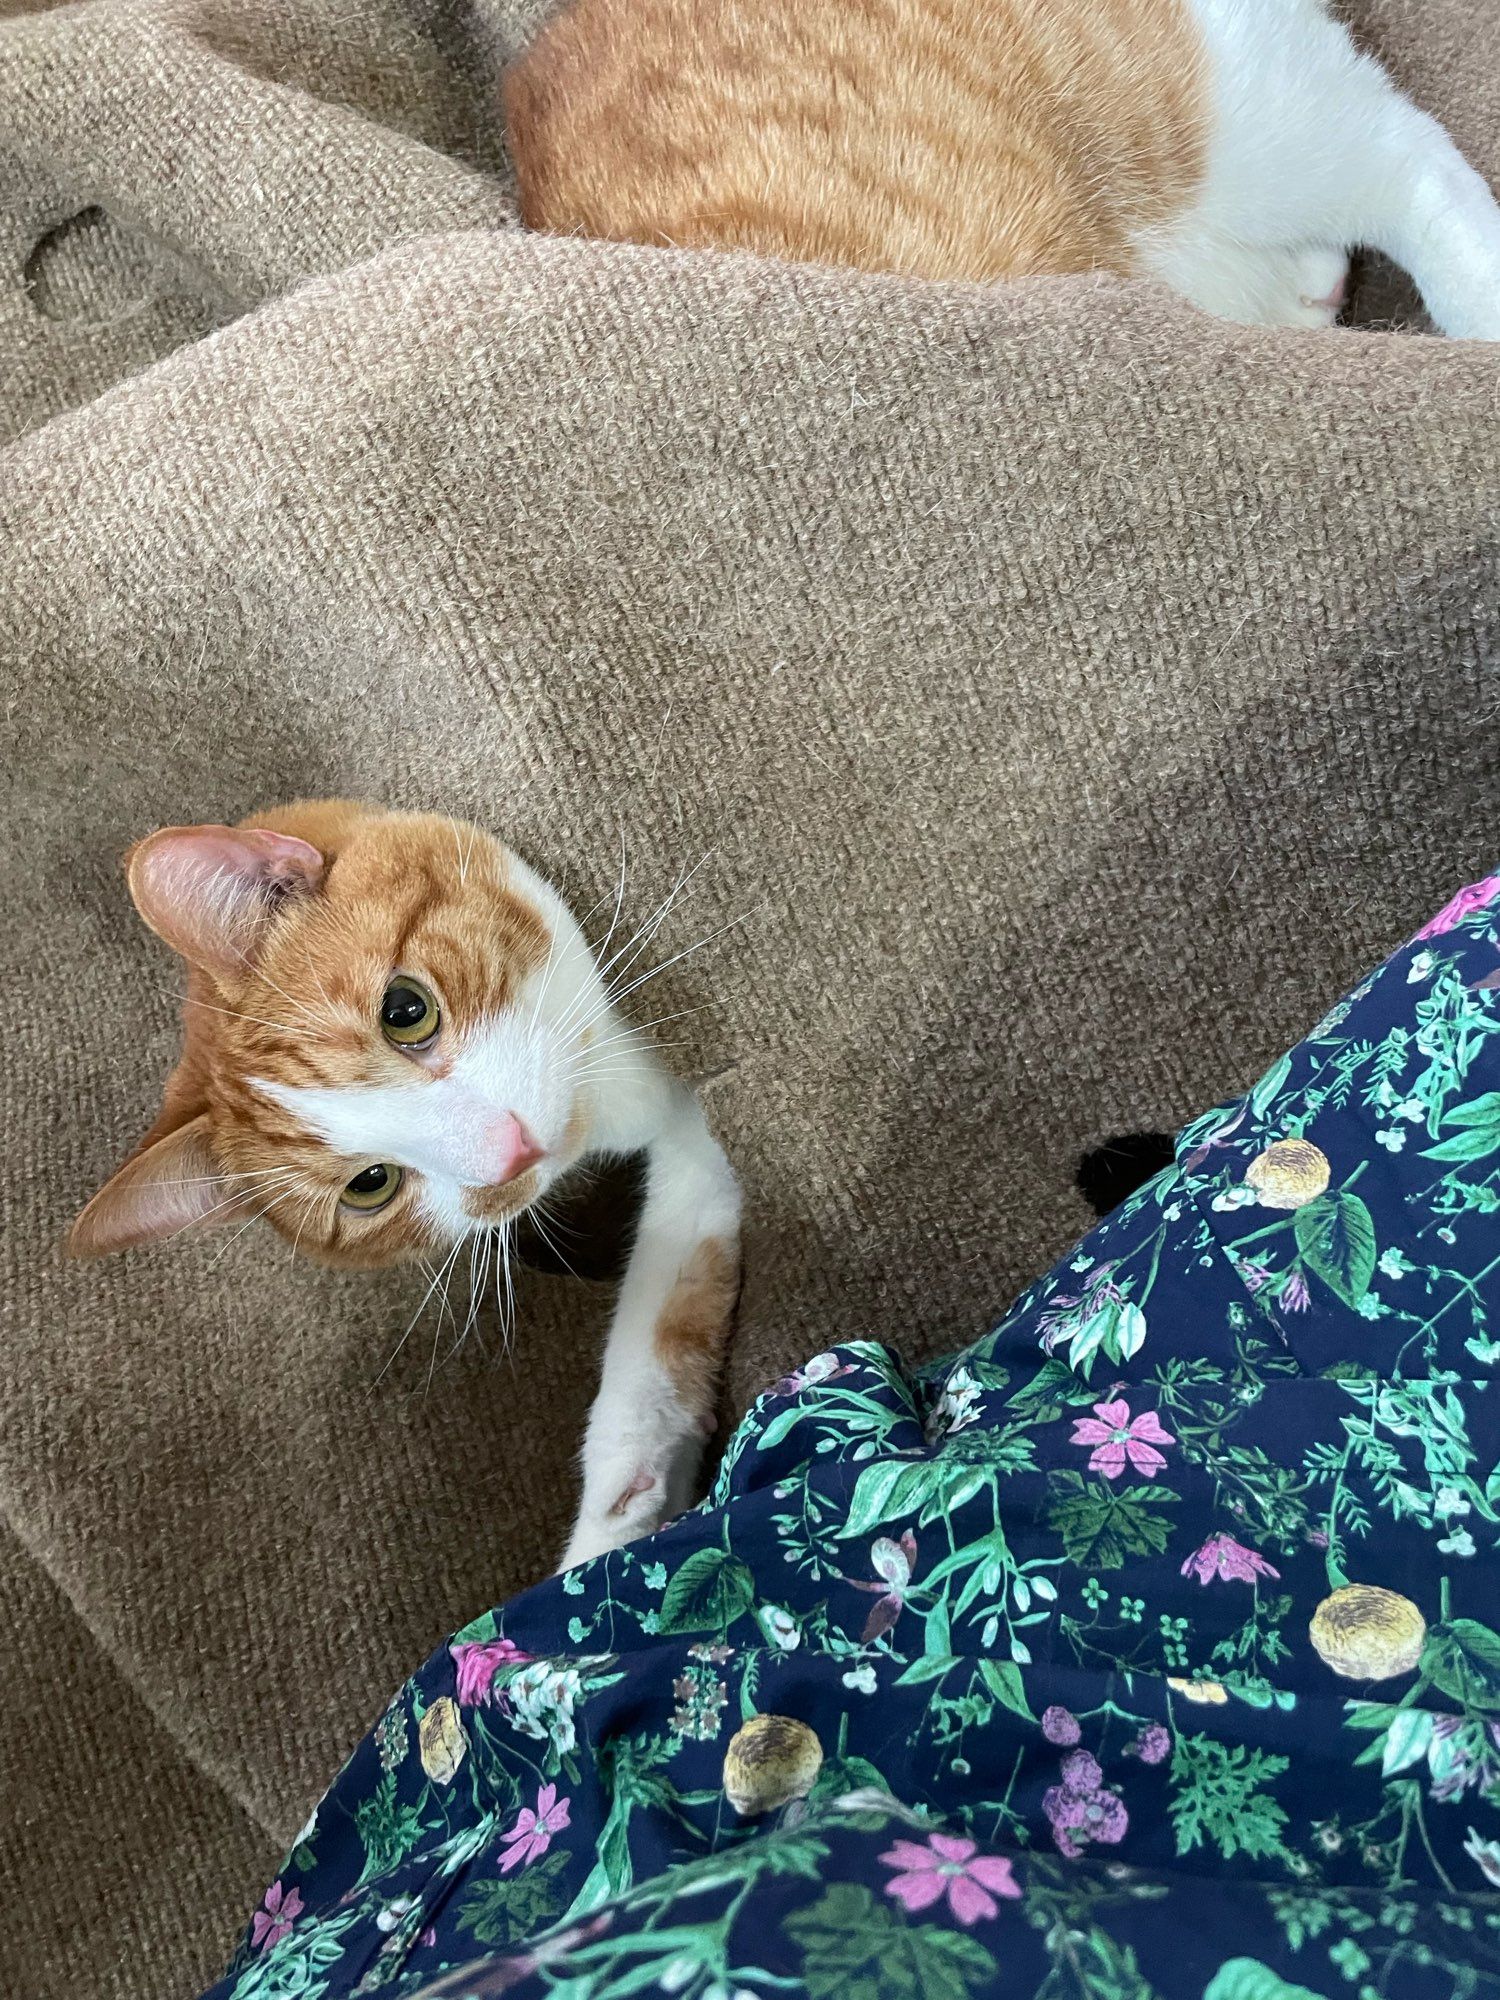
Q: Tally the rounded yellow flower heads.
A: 4